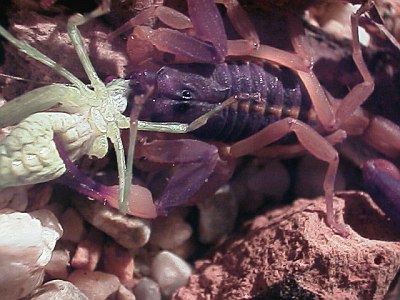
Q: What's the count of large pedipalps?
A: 2